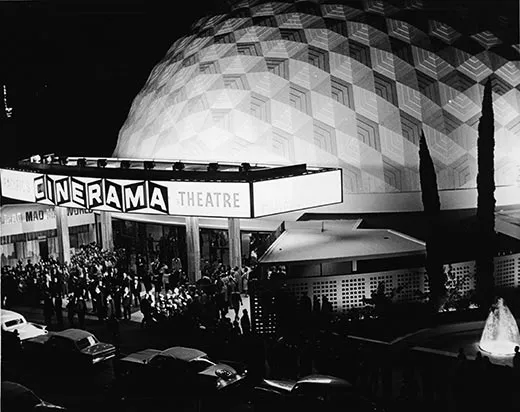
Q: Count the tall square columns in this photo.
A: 4